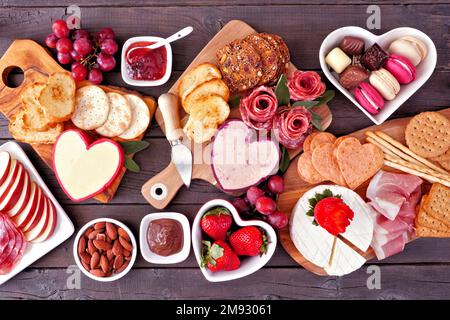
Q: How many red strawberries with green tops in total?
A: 4